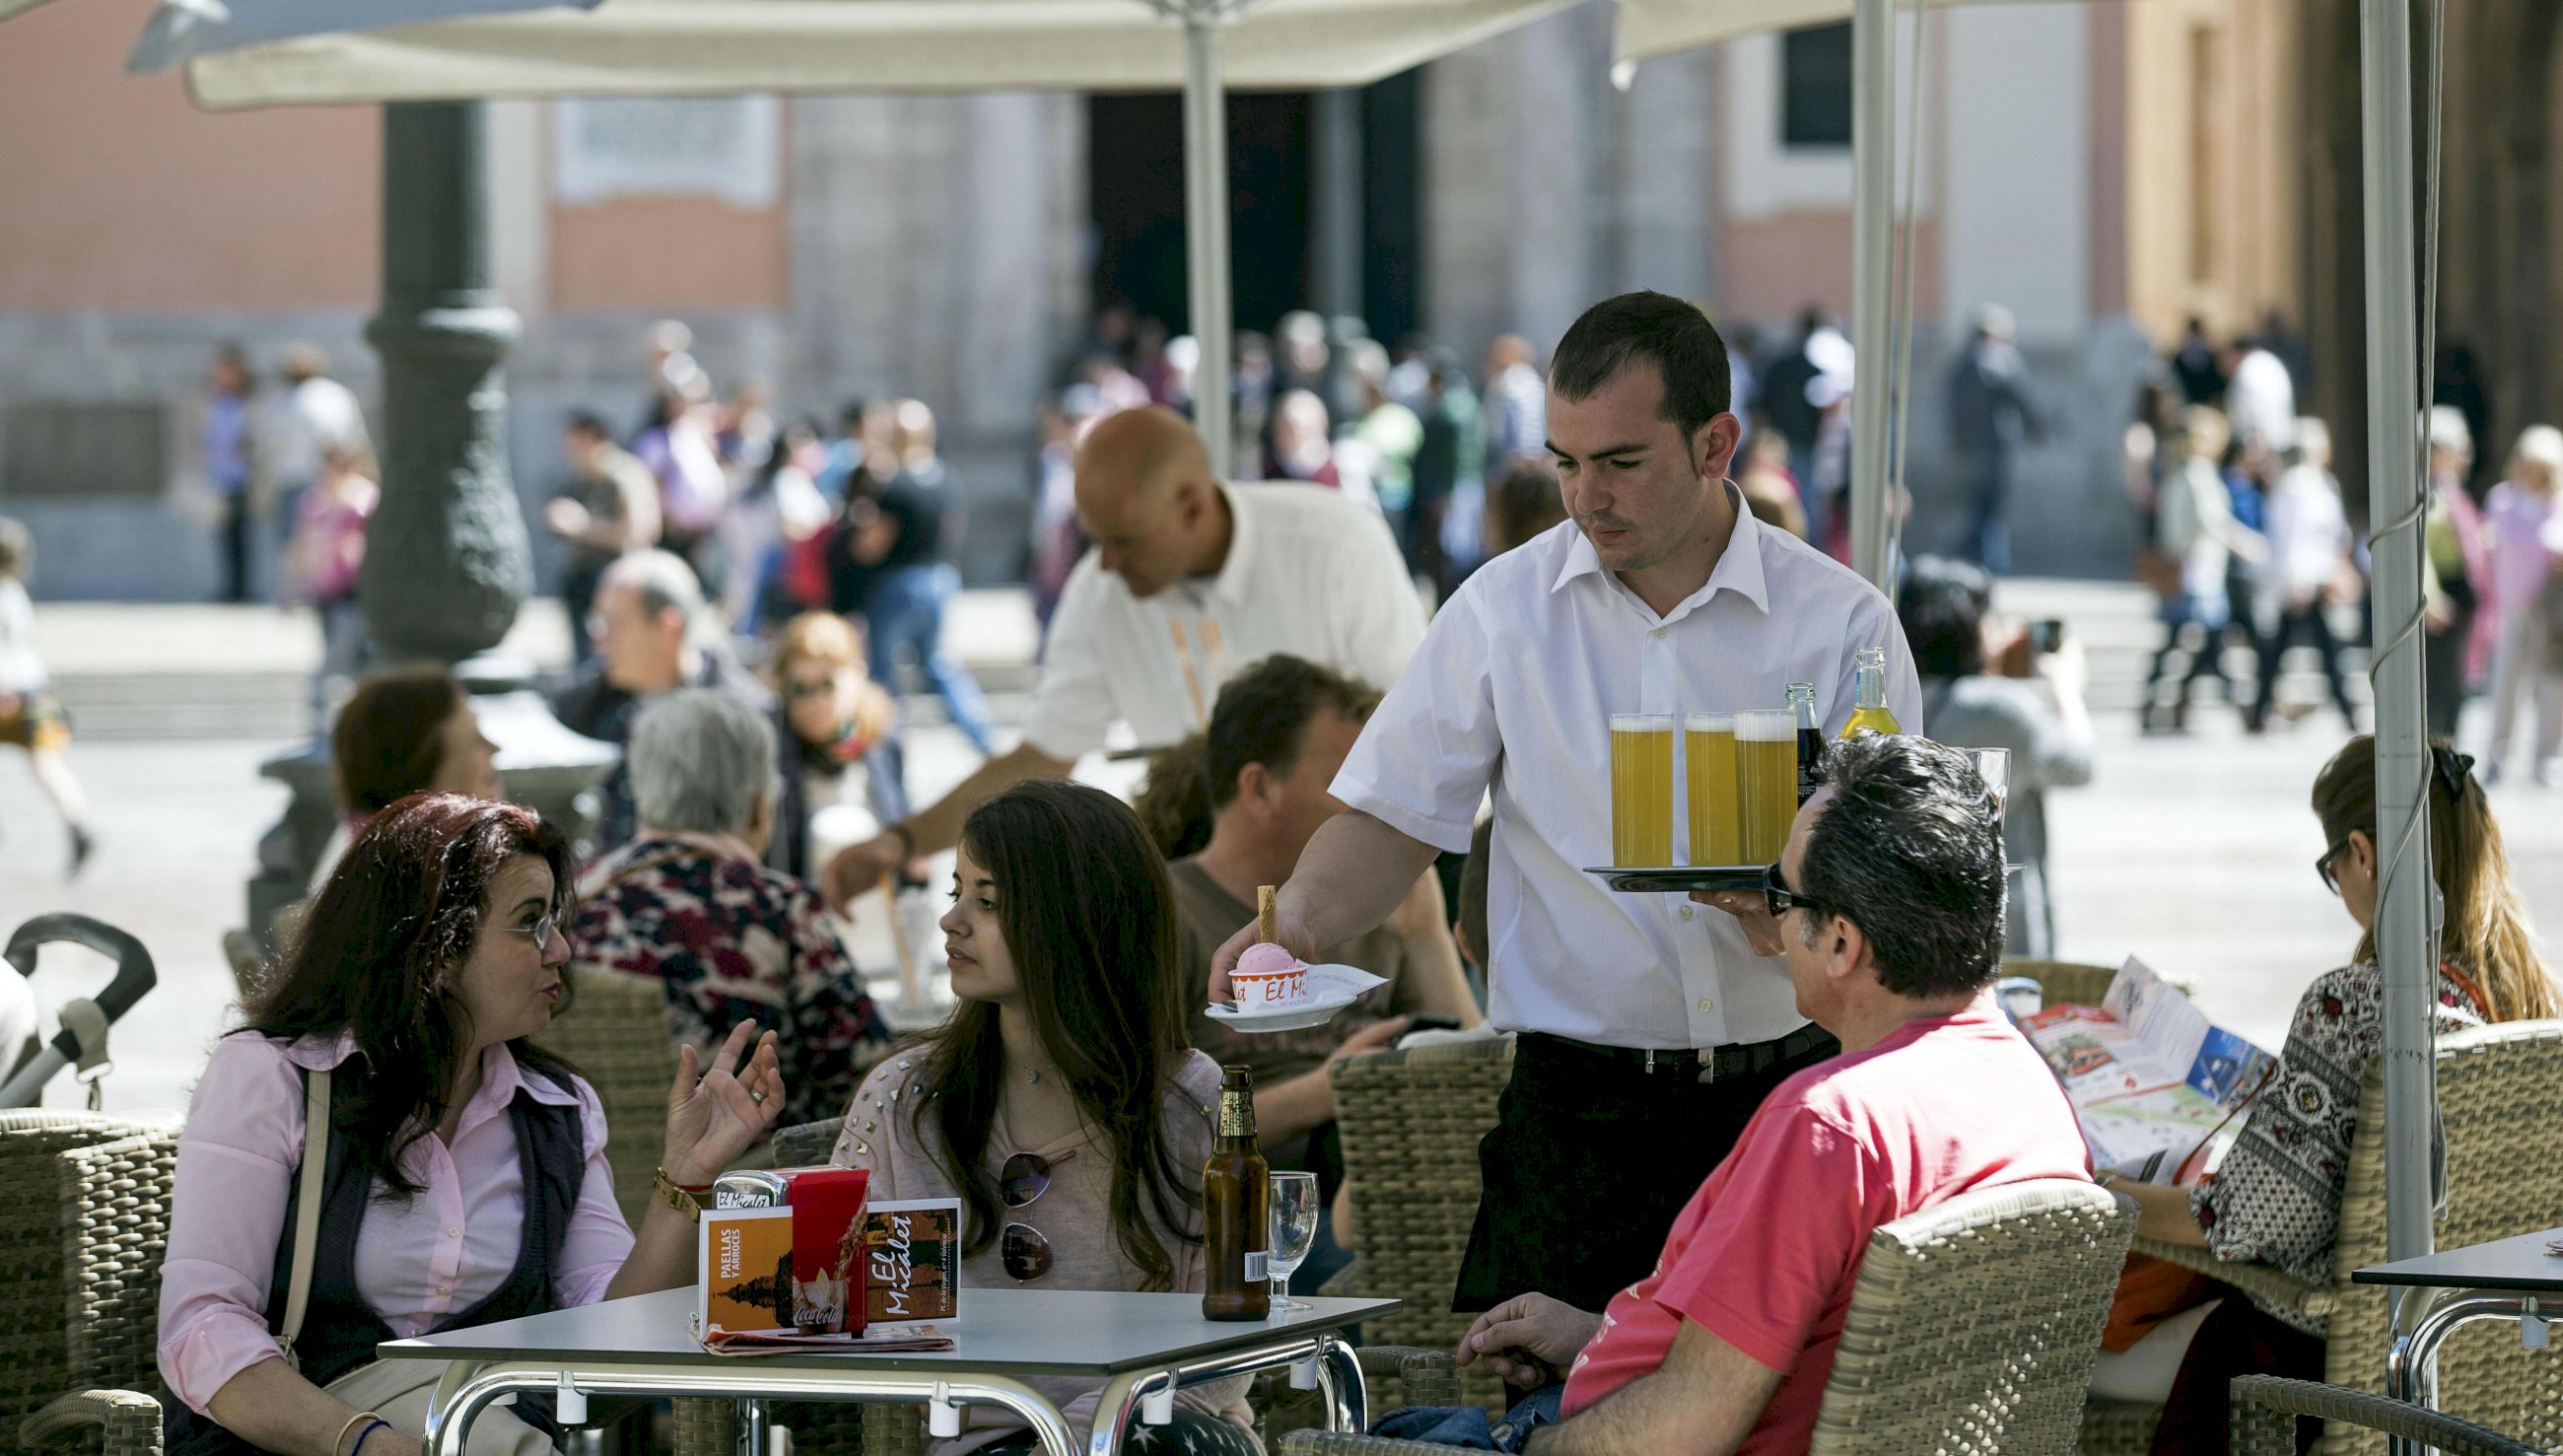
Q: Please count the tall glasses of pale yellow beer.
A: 3